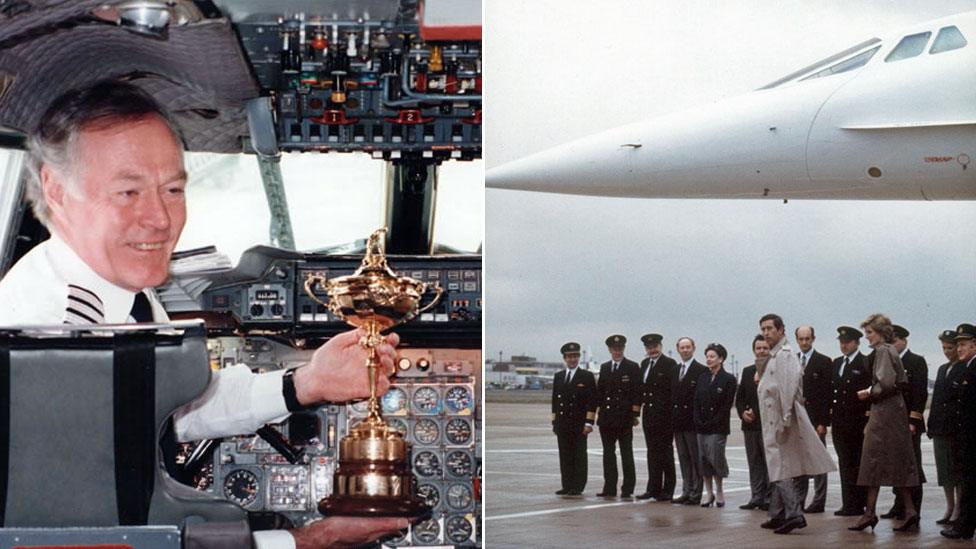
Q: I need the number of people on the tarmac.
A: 13